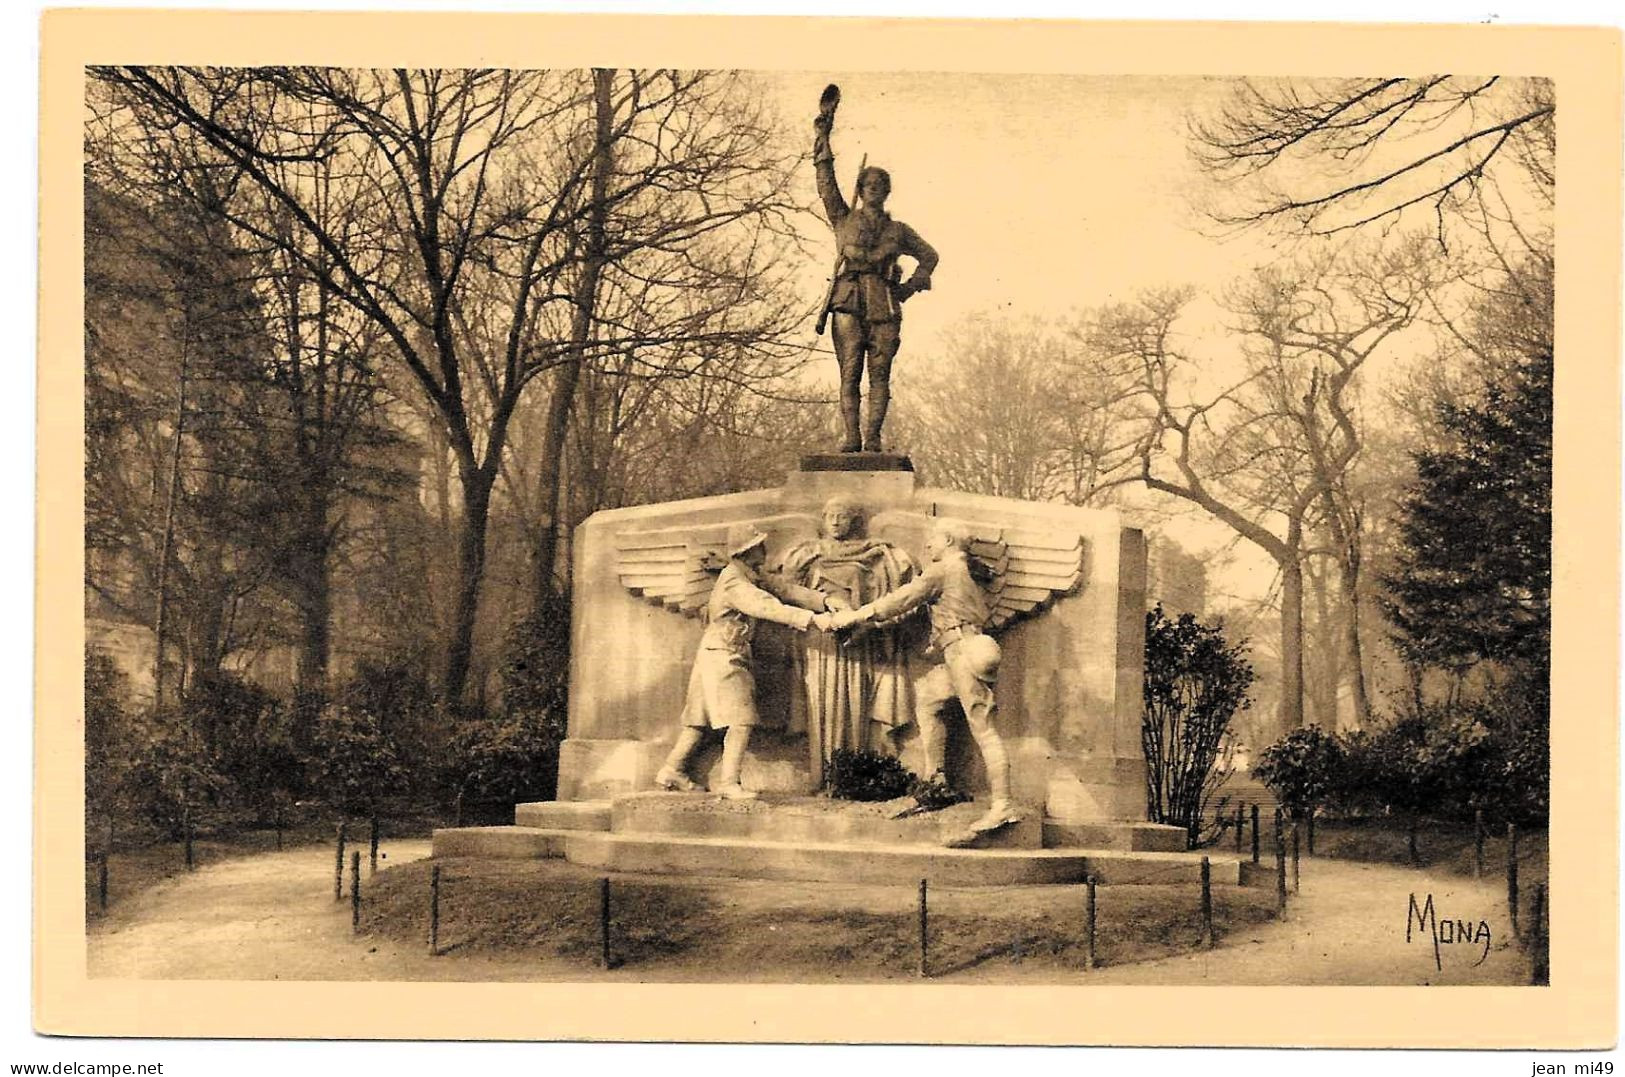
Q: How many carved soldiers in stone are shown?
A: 2